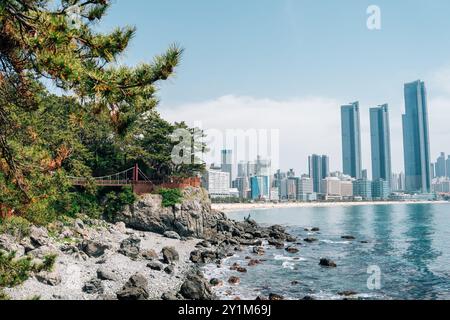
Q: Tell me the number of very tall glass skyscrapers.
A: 3